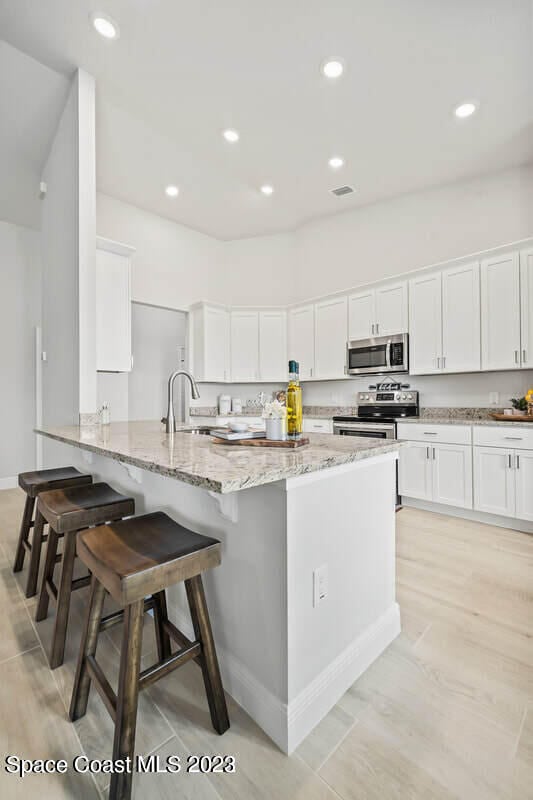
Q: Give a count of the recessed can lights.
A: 7